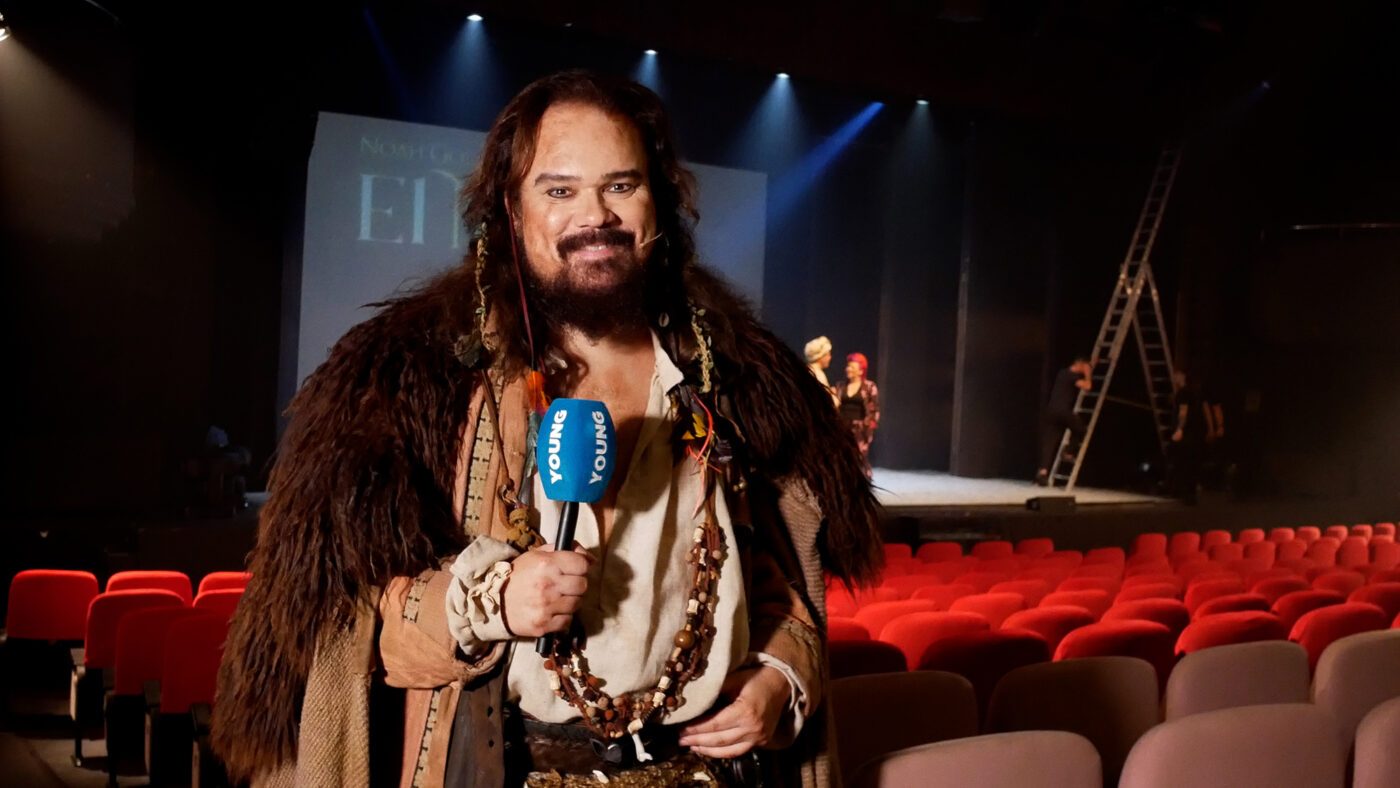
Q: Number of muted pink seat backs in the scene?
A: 7